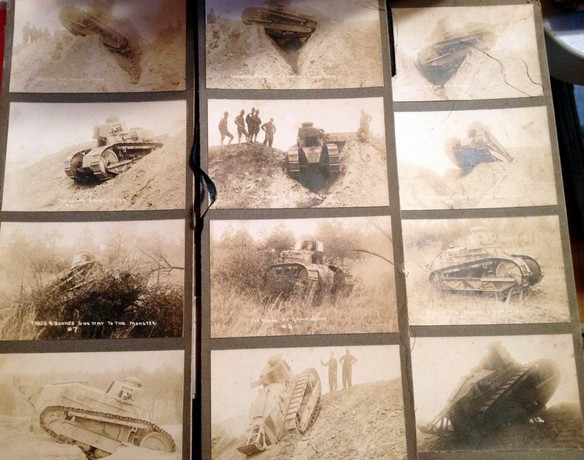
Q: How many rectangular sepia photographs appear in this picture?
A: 12